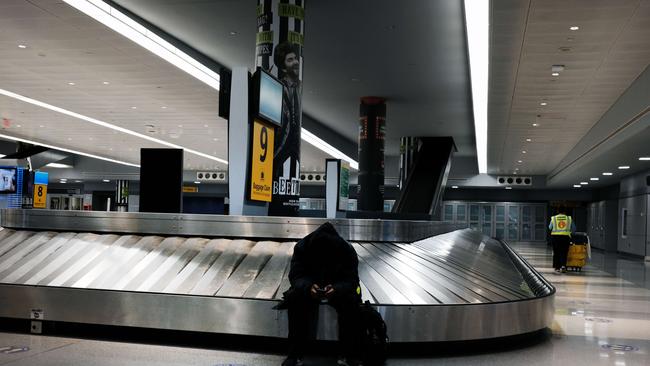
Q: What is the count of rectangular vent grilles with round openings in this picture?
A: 3